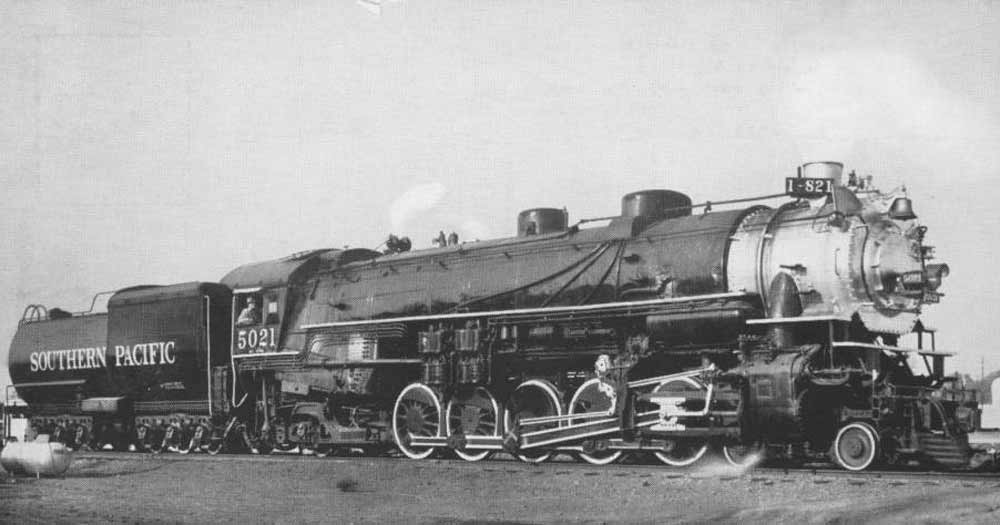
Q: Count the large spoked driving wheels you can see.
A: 5